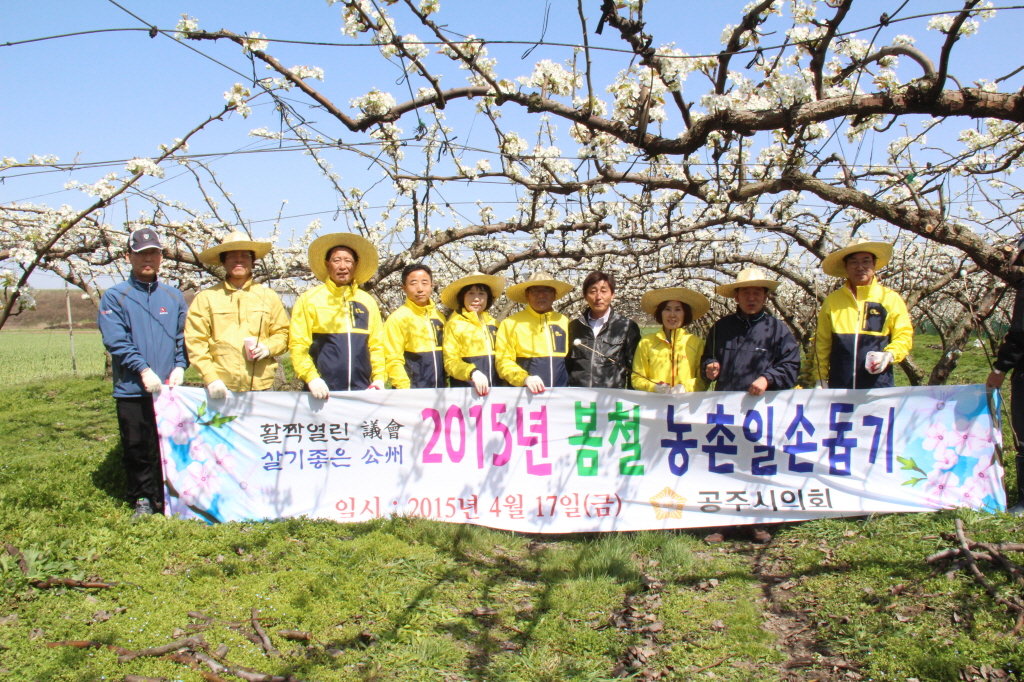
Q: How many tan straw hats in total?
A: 7